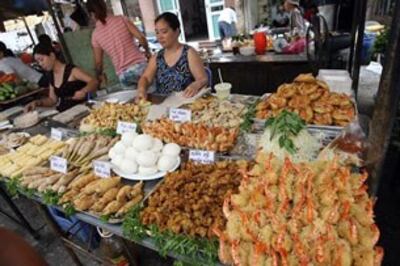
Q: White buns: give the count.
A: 11